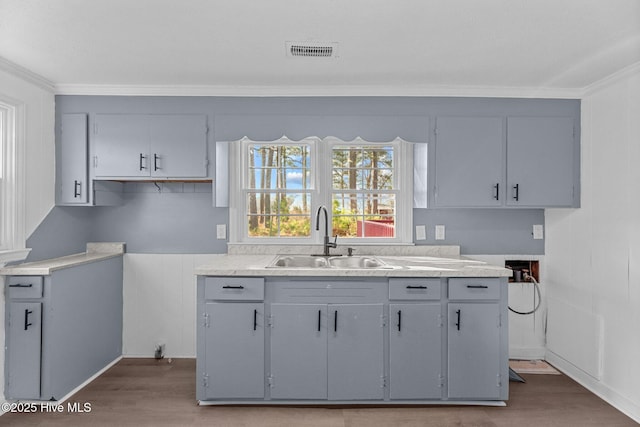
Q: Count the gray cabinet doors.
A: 11